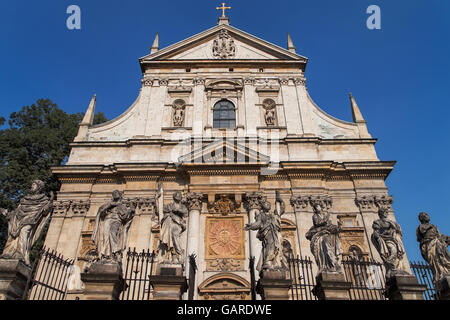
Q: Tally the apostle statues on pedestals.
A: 7